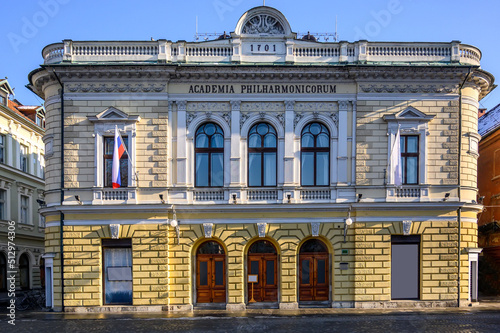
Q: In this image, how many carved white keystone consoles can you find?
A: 5